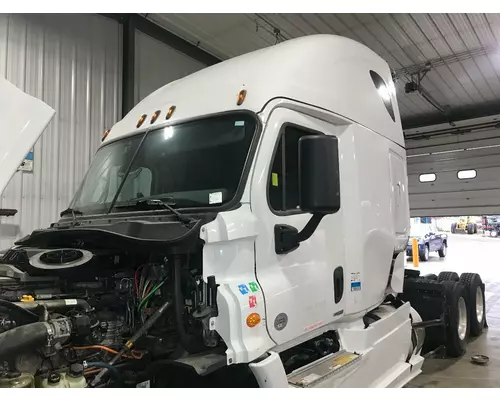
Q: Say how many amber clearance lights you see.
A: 5